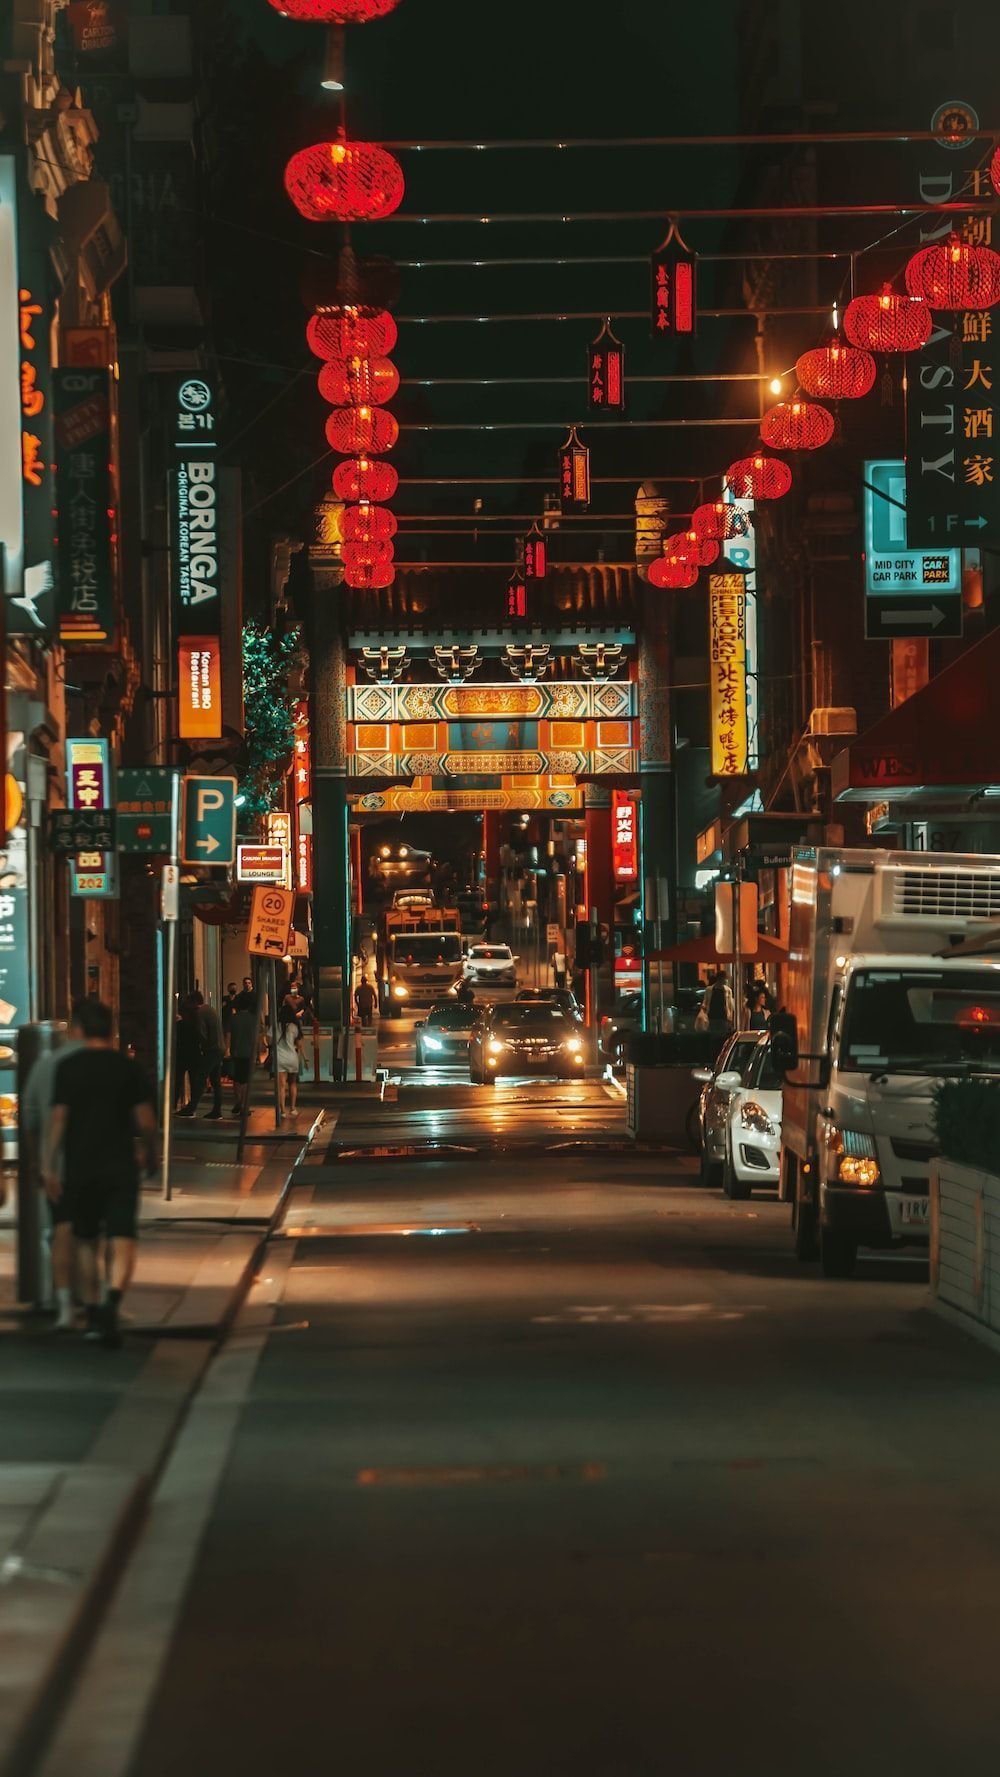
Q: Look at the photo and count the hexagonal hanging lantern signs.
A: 5